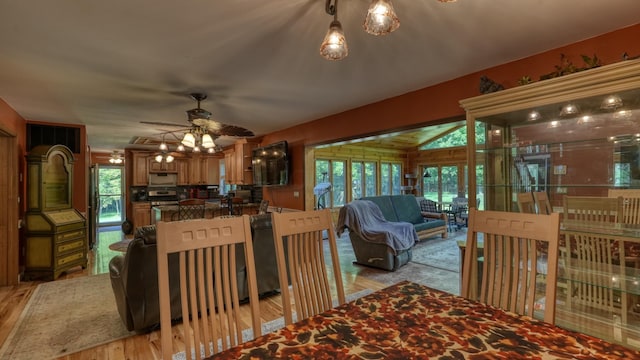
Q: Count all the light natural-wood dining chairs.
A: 3